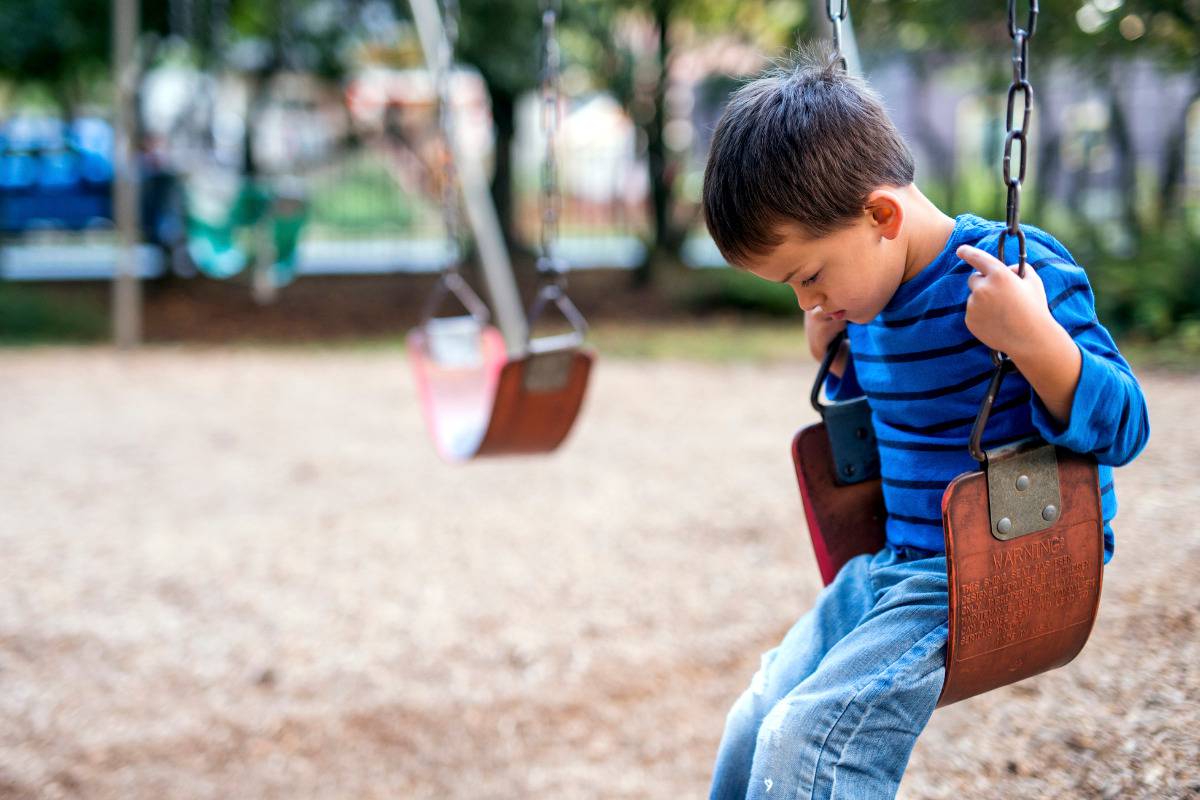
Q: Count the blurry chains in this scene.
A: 2